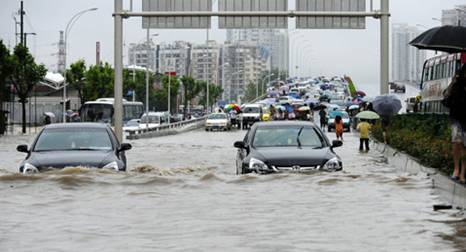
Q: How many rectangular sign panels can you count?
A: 3